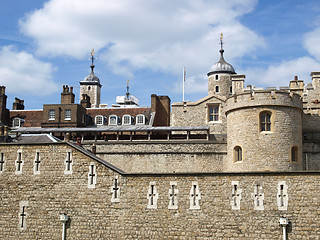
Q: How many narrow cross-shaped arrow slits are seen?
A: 13